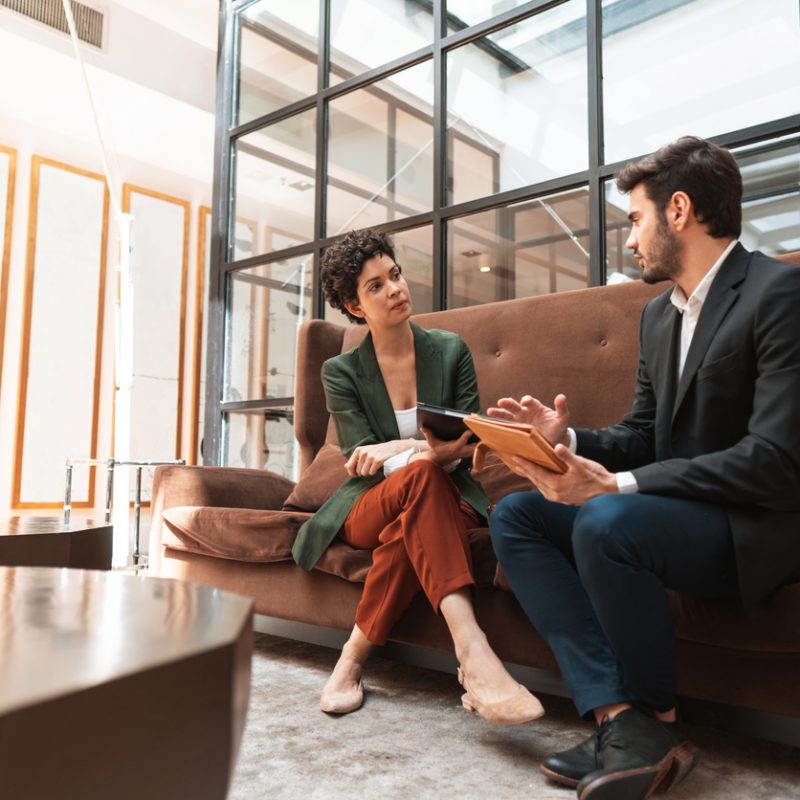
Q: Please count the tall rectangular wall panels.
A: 4